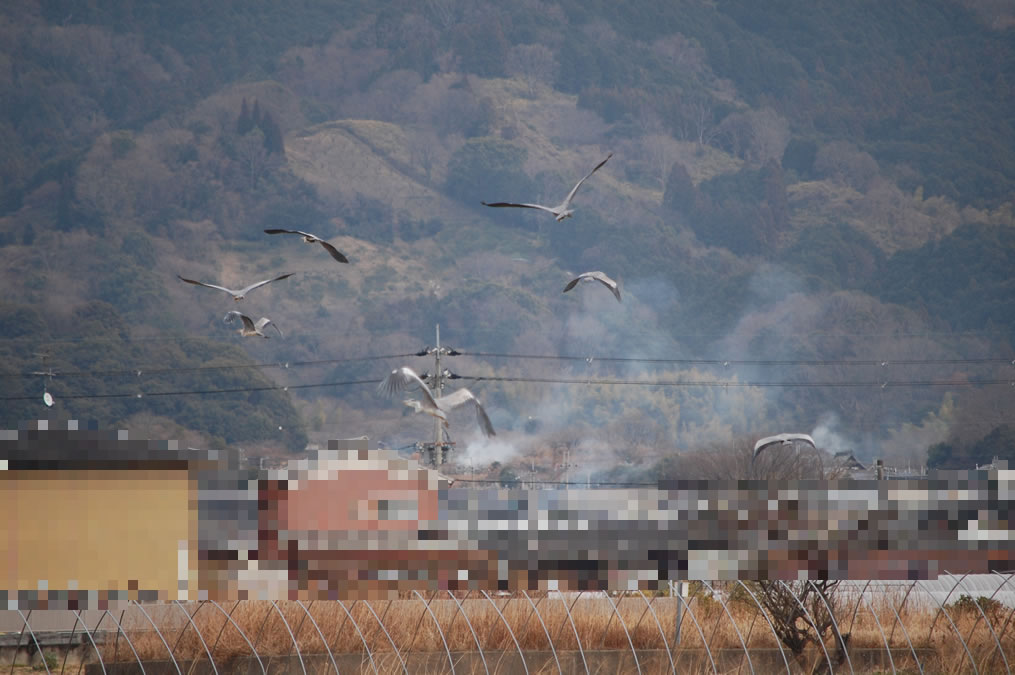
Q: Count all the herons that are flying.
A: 7